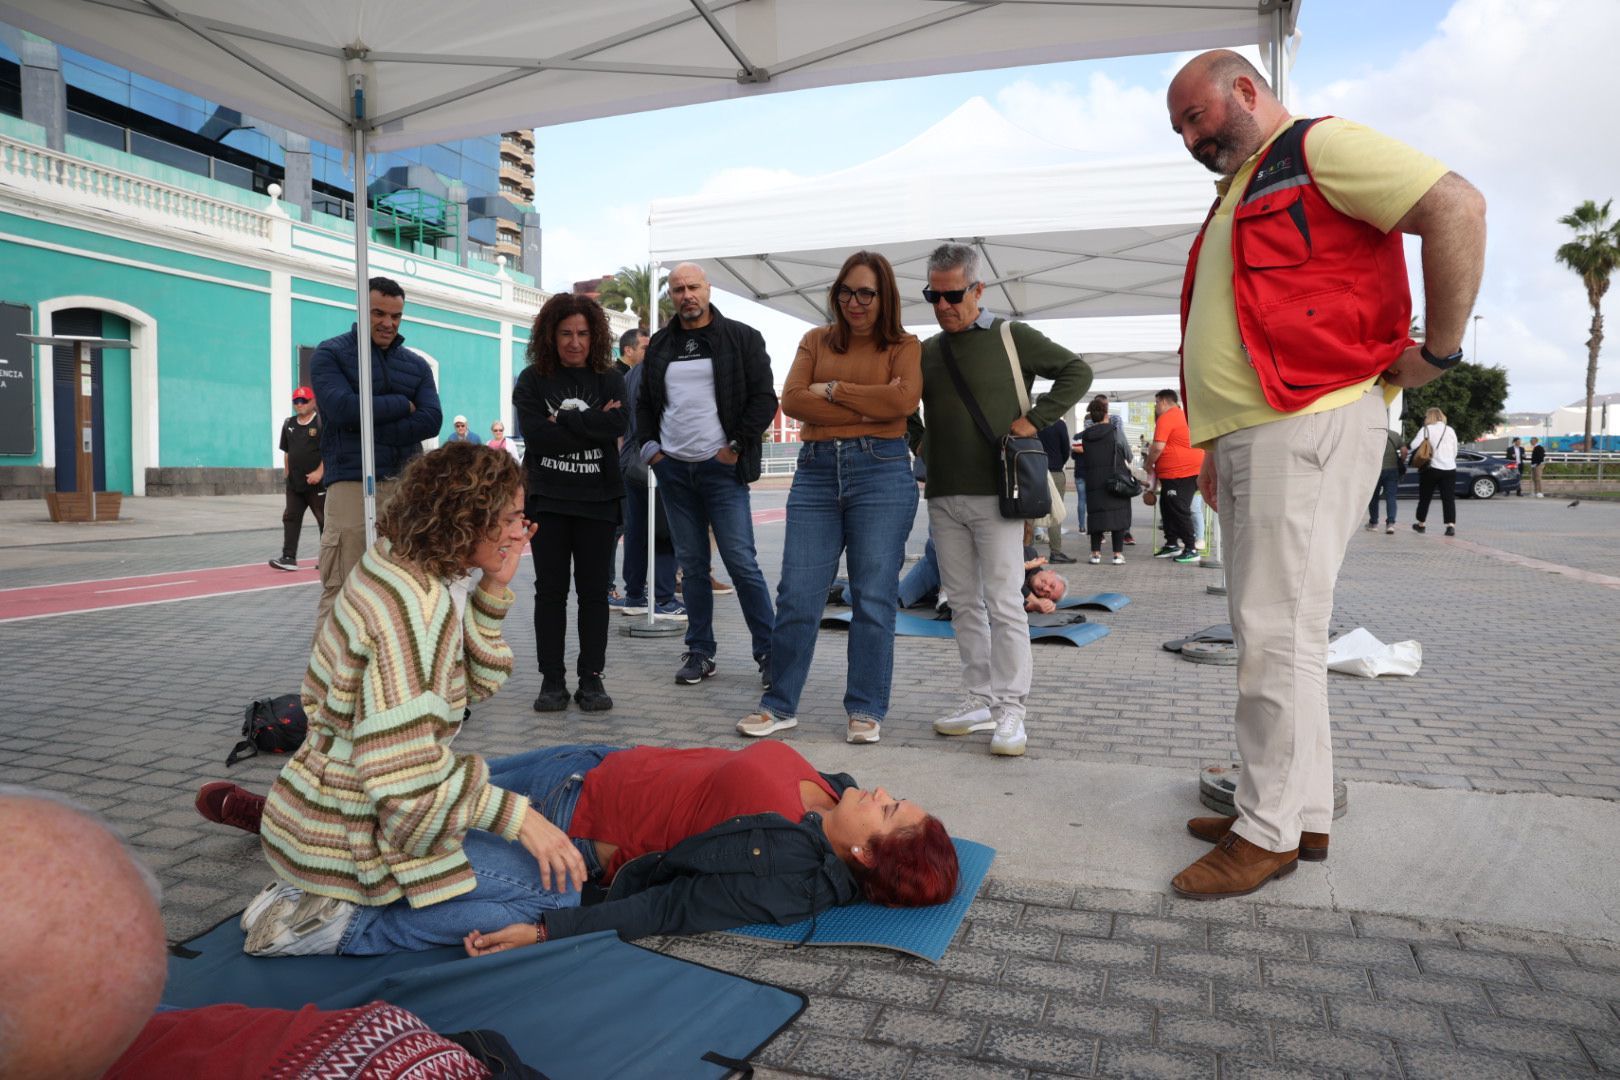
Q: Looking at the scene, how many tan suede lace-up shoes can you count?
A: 2